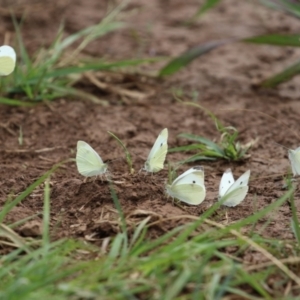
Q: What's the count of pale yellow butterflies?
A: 6